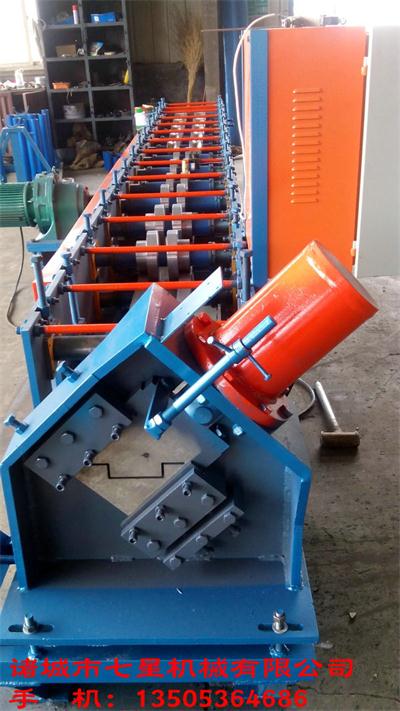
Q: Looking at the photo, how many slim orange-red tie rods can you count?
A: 15